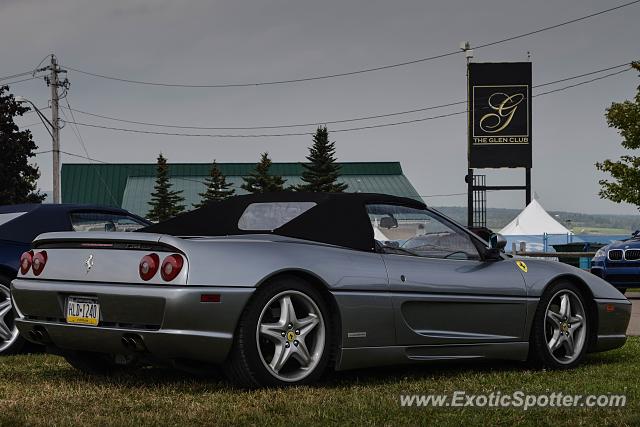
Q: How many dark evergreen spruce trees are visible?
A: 4